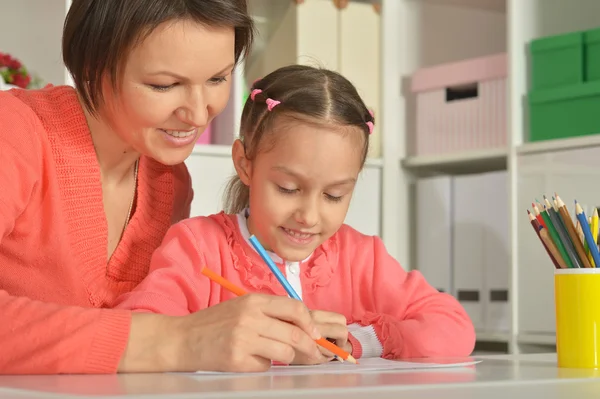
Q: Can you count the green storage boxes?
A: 3